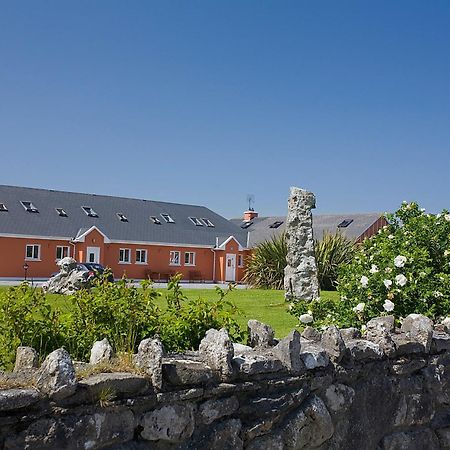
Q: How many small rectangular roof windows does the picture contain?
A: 12